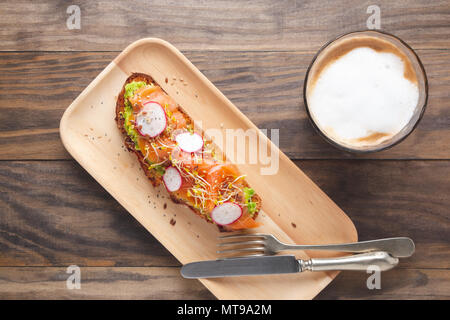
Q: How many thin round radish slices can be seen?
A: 4